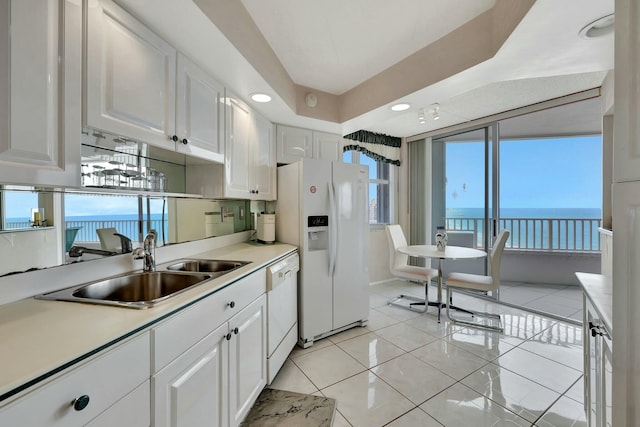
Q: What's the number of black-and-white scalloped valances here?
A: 1